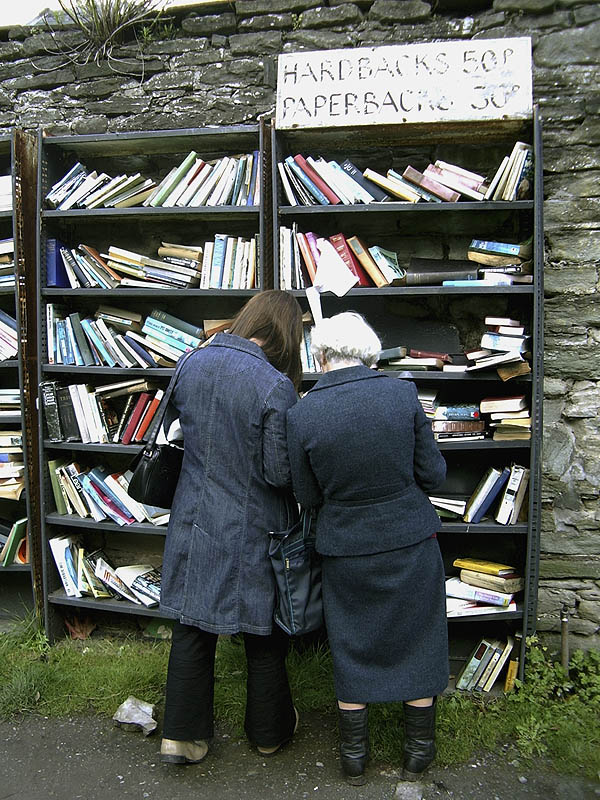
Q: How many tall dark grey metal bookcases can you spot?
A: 3